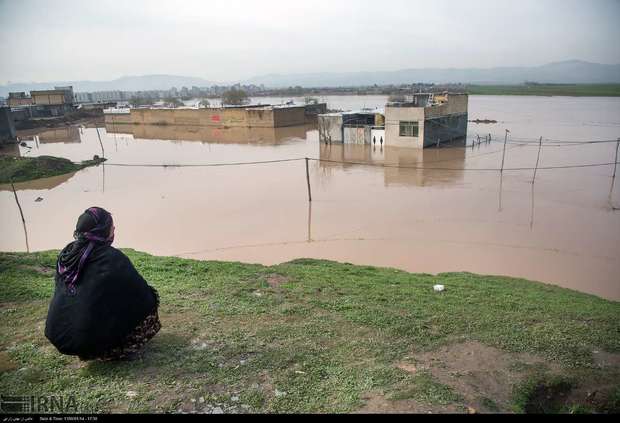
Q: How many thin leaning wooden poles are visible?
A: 6